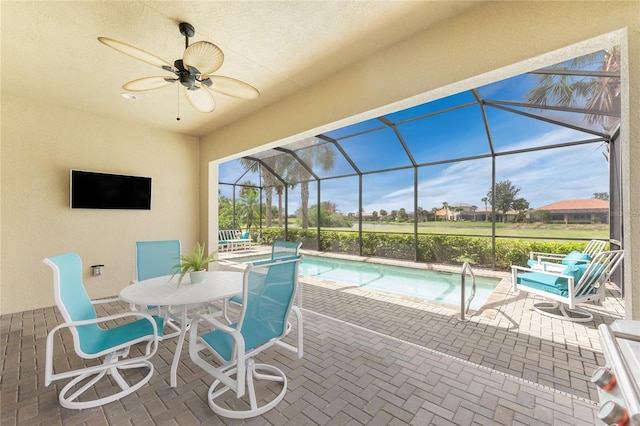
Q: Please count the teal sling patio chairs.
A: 4